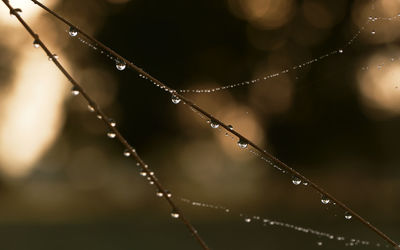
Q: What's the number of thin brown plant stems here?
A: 2